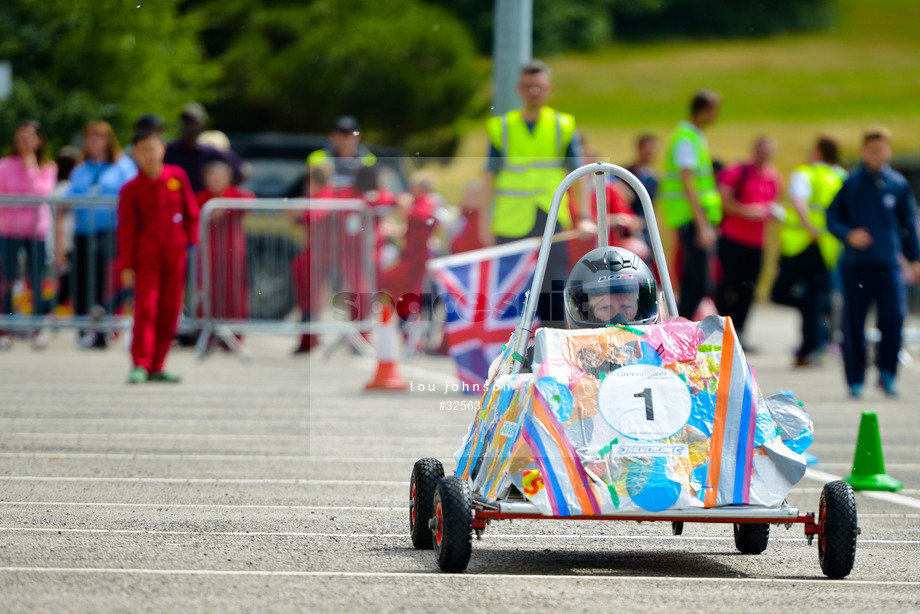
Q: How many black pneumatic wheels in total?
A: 4